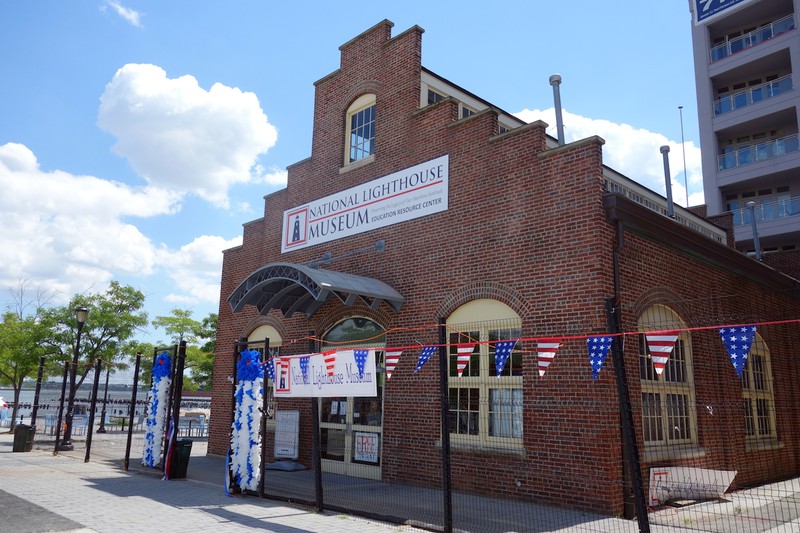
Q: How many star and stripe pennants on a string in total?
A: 13